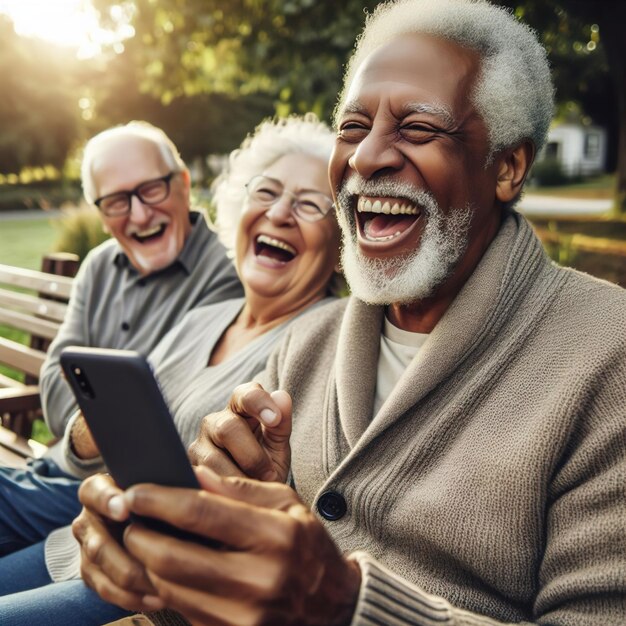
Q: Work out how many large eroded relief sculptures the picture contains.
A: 0